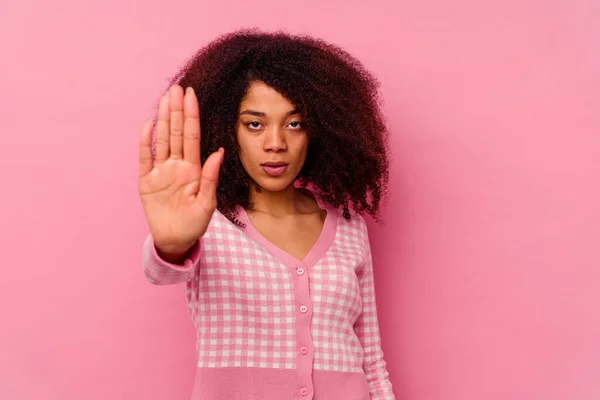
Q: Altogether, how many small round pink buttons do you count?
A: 4